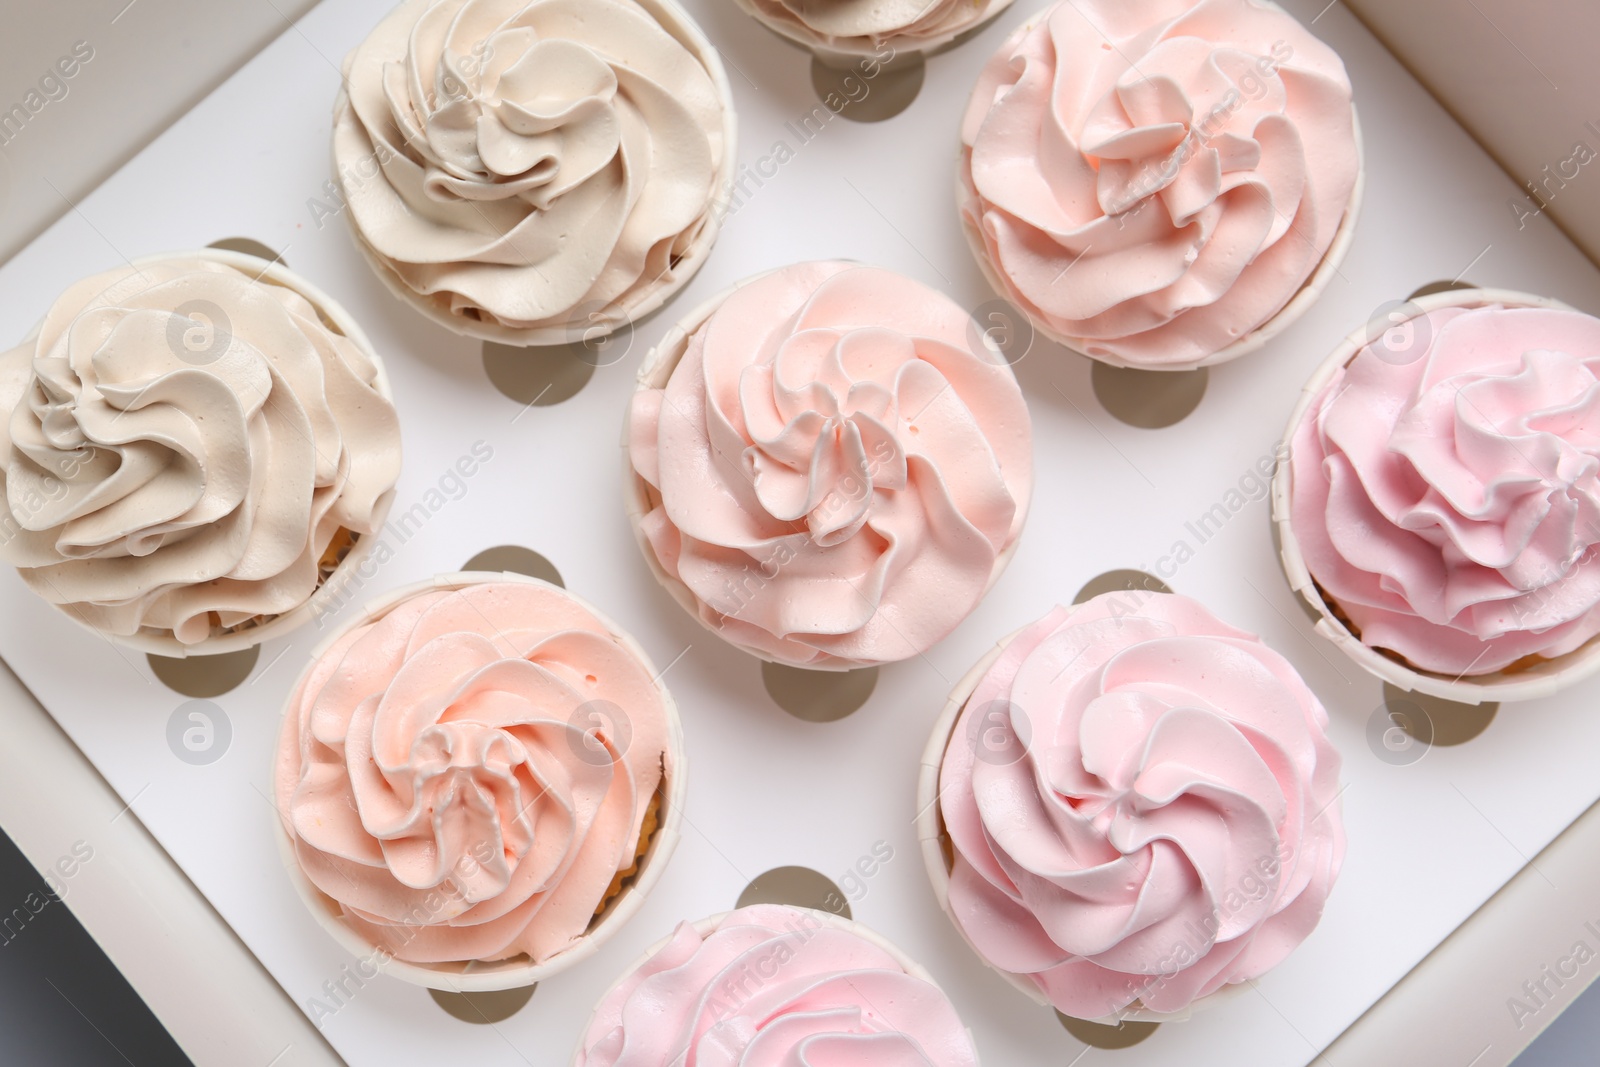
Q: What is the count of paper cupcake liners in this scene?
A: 9